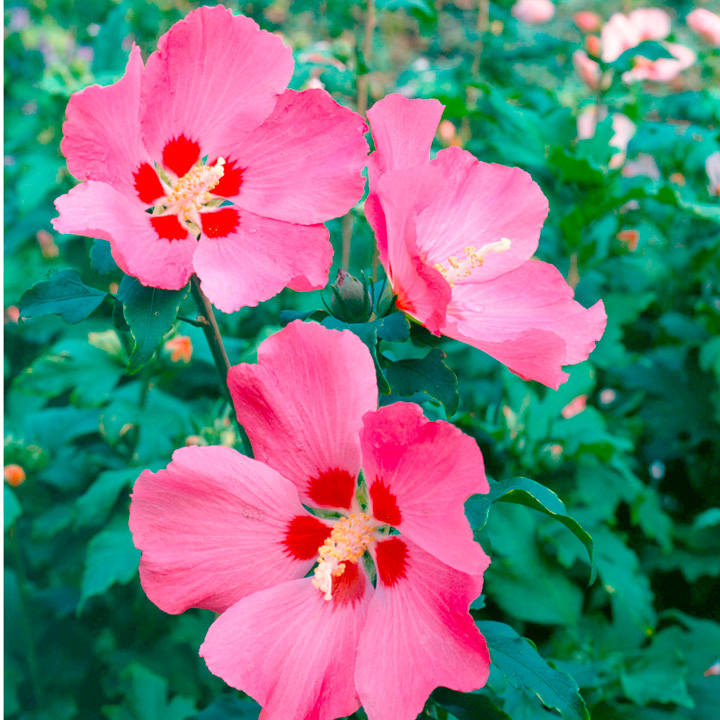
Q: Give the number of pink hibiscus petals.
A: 15